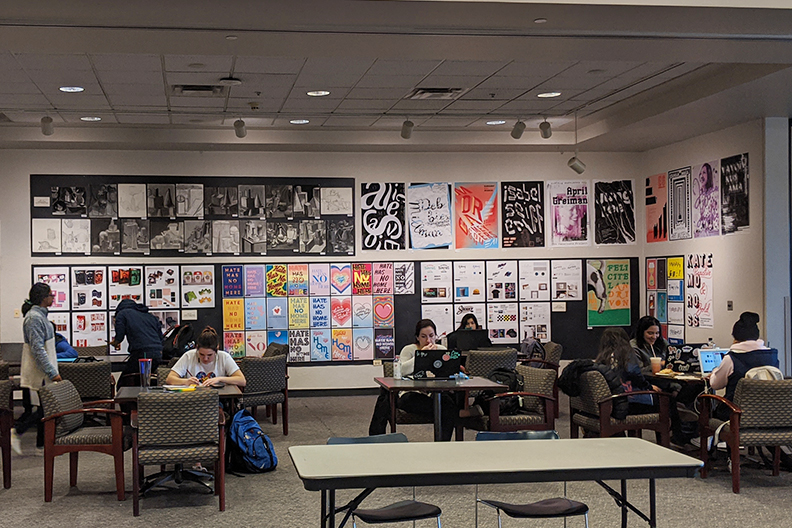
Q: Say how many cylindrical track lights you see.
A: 6